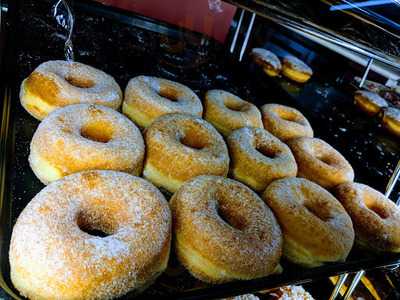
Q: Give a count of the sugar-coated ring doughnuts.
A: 12